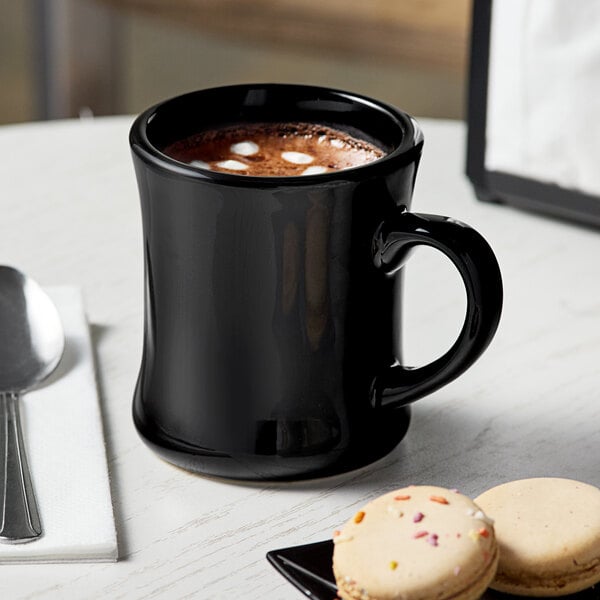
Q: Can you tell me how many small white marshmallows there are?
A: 5